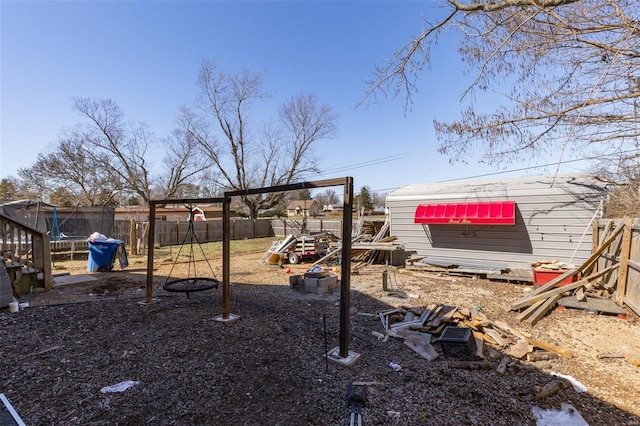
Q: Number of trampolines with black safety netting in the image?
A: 1